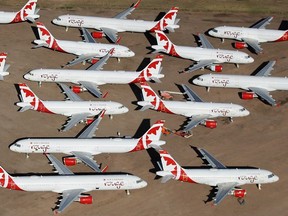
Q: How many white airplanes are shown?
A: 13